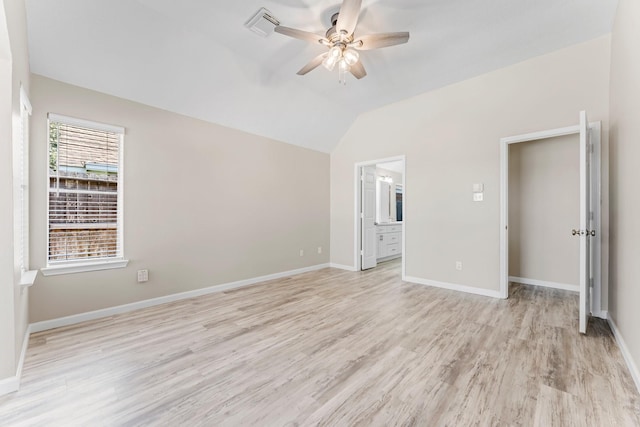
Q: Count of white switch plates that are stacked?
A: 2